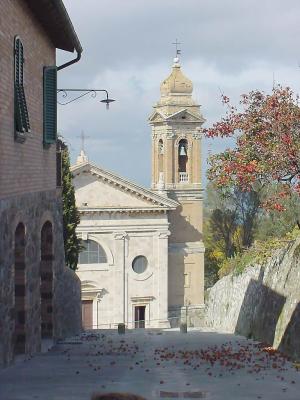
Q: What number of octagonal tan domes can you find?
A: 1